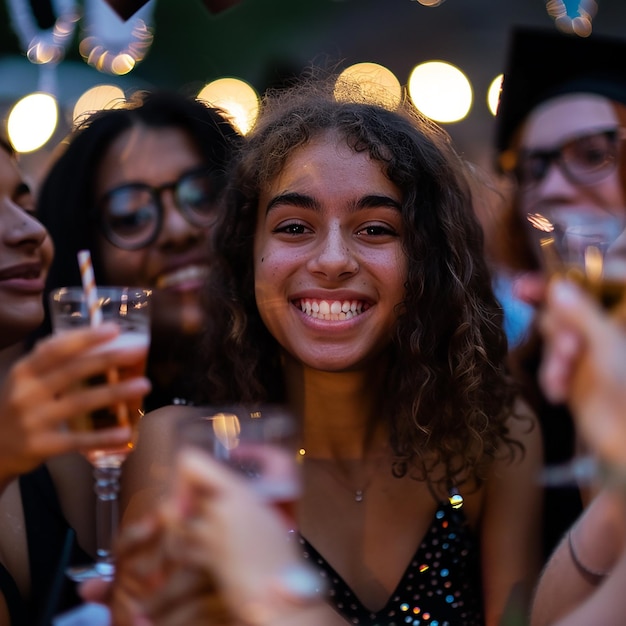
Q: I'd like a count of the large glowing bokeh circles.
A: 6